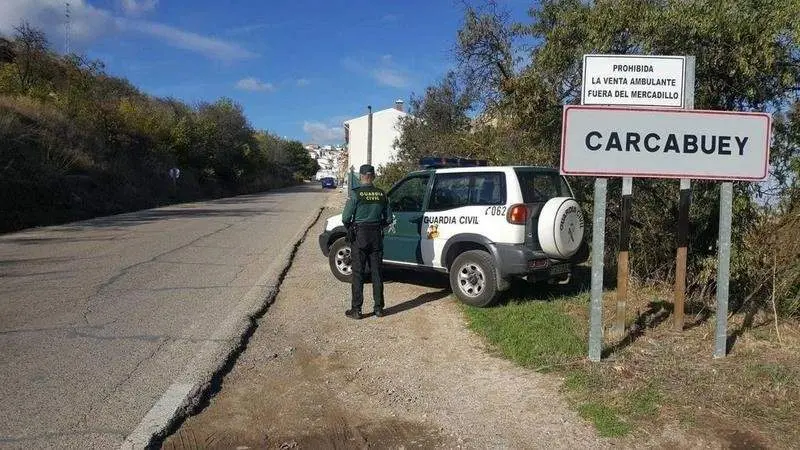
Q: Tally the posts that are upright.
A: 4